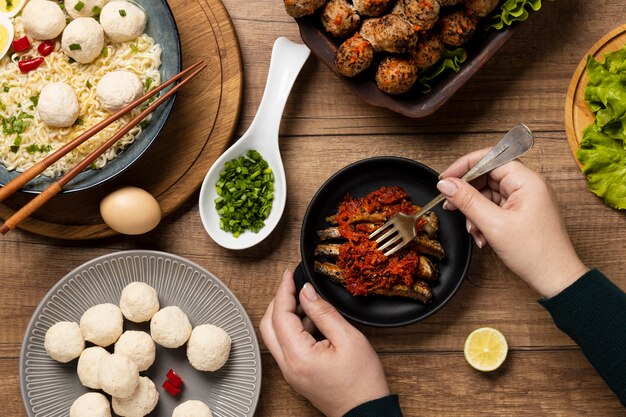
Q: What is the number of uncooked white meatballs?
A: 11